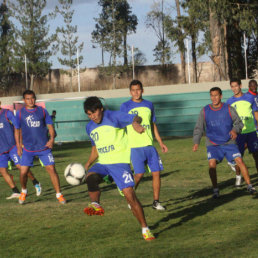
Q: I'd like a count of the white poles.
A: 5